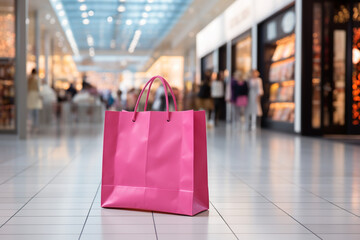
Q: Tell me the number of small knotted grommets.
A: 2